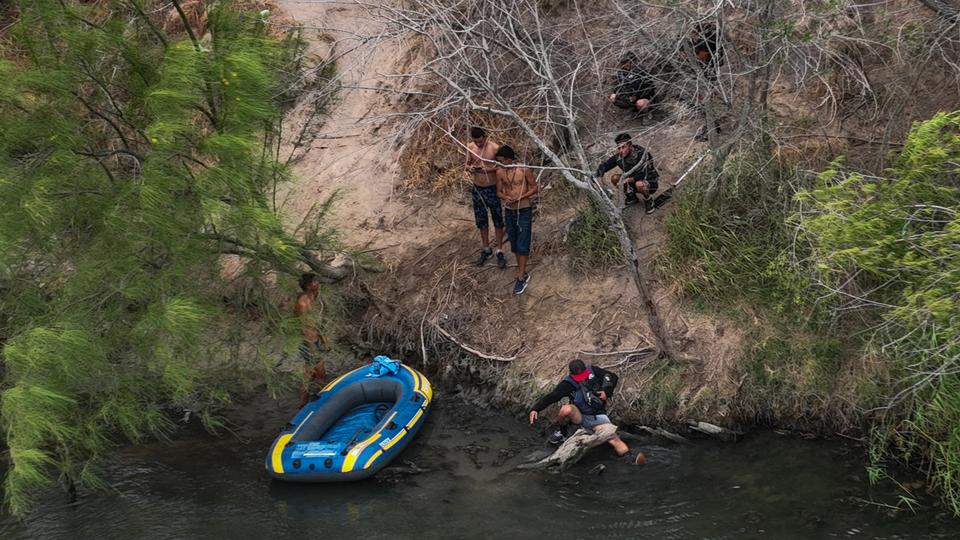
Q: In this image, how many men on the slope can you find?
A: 5